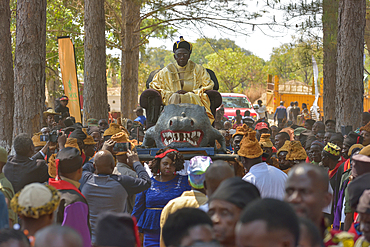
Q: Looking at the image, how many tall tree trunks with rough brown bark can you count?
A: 6